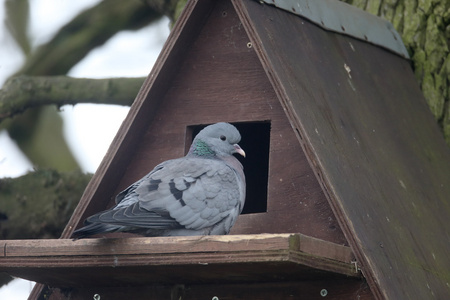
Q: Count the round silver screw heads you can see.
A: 4